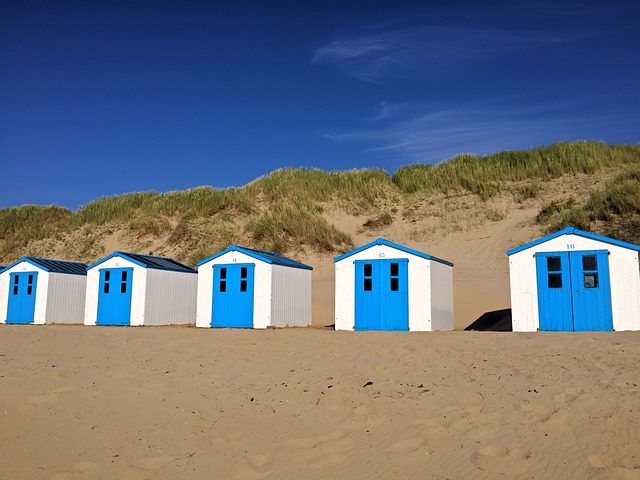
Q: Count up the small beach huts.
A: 5